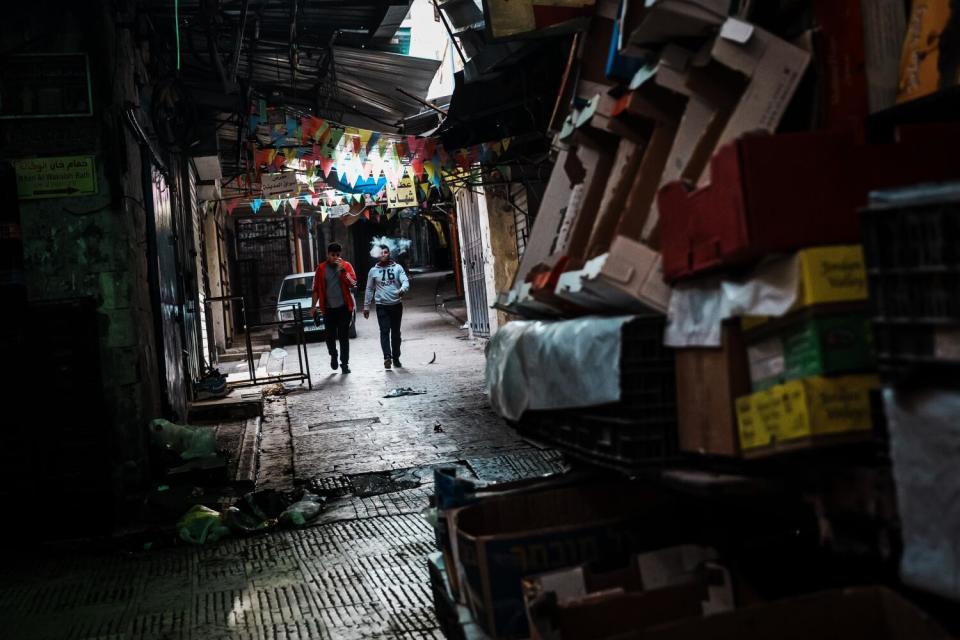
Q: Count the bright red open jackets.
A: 1